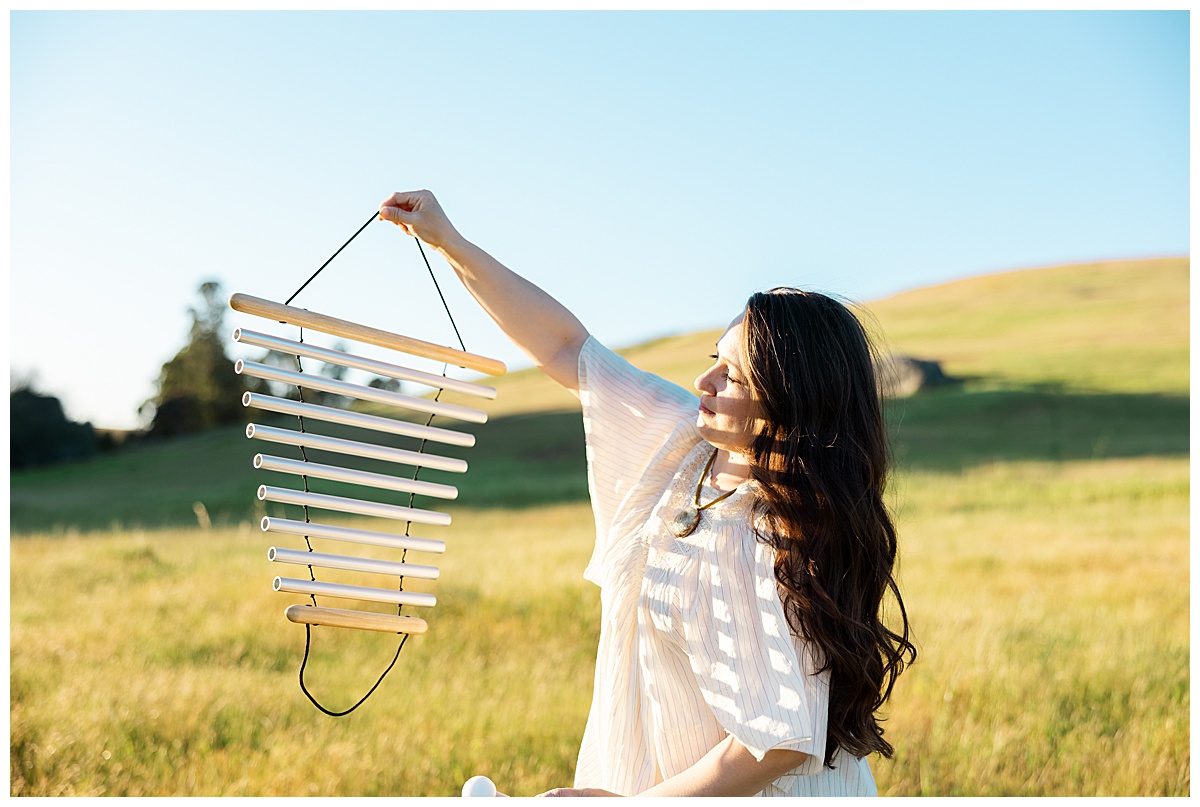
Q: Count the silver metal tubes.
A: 9